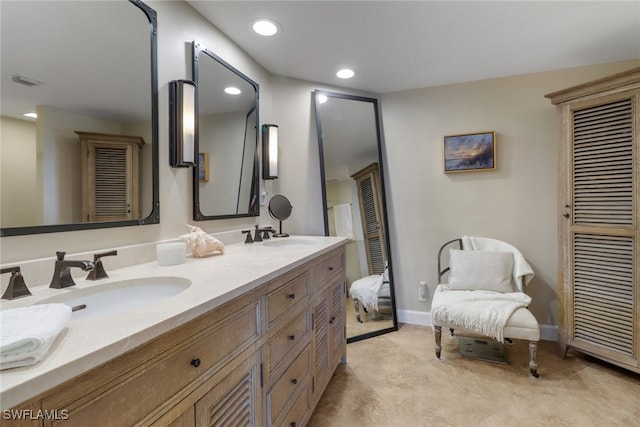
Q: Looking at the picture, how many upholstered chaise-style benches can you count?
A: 1